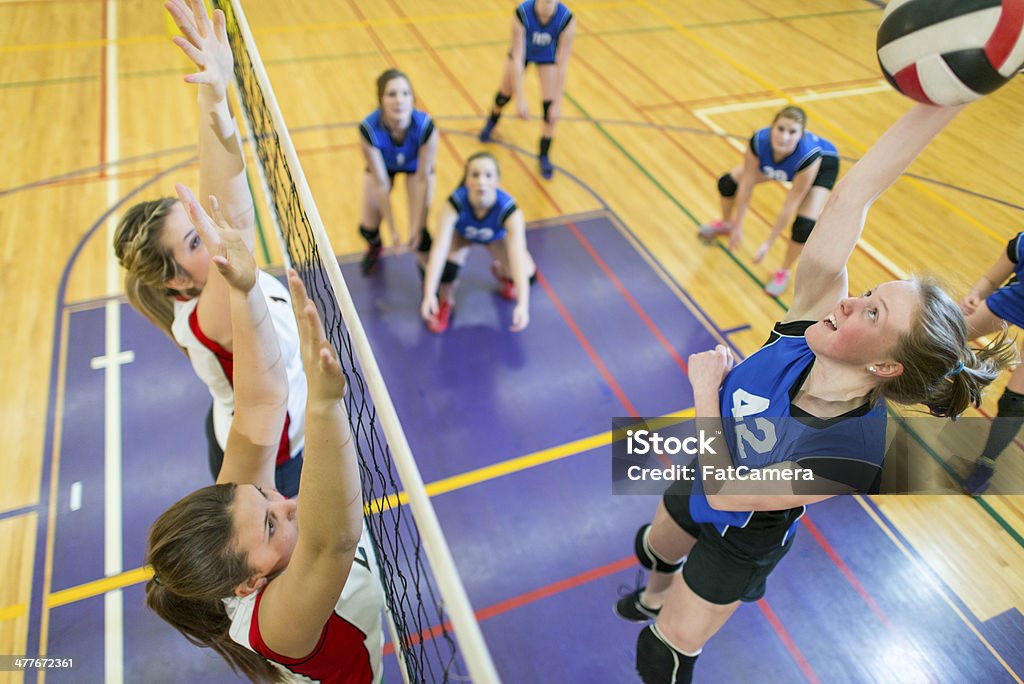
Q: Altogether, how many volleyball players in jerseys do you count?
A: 8